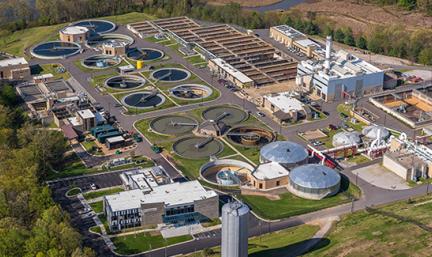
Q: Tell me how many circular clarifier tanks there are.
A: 14